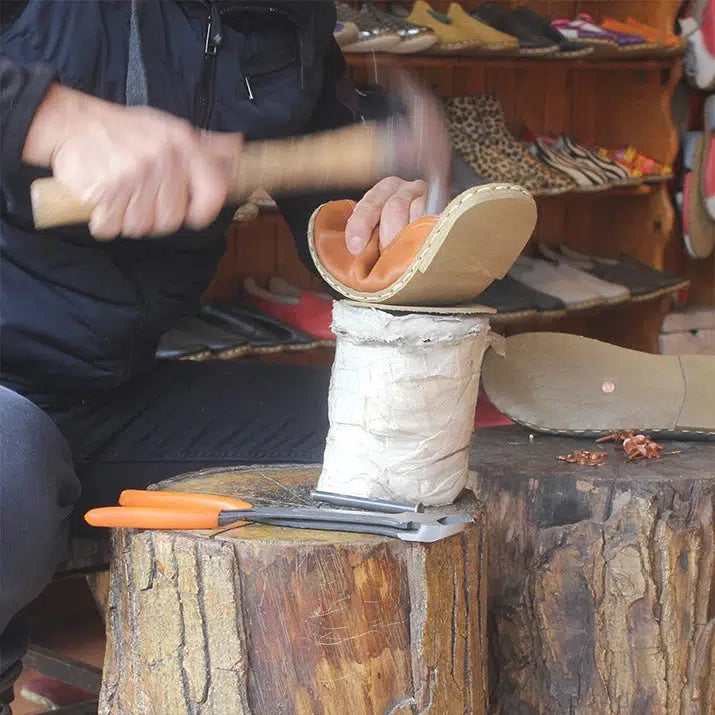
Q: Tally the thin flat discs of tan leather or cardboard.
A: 1